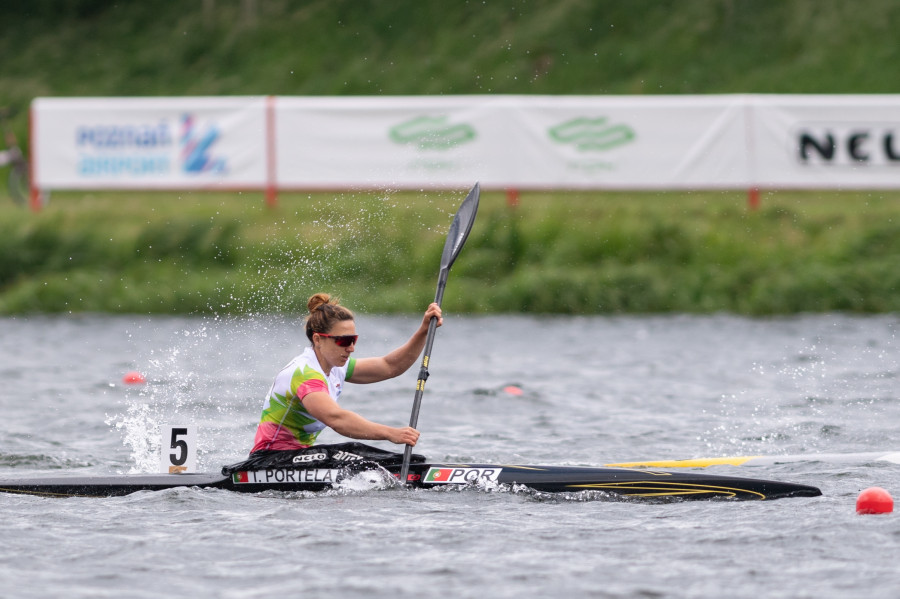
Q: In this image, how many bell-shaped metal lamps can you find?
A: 0